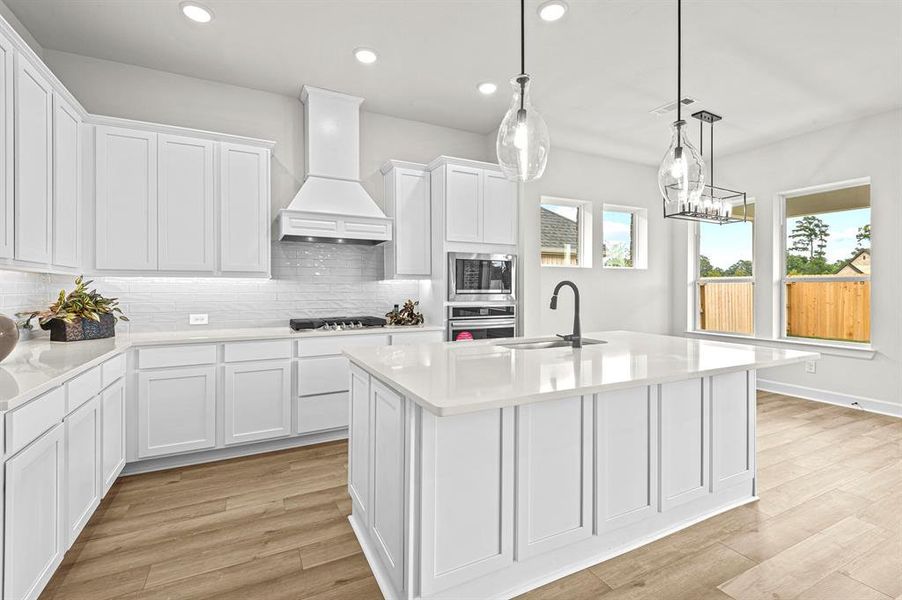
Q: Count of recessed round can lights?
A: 4